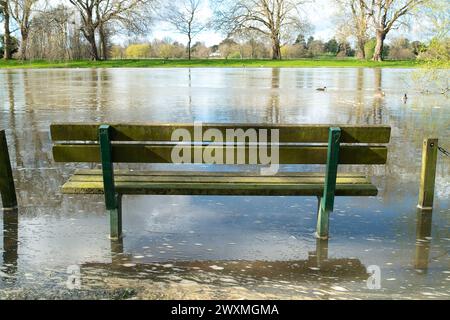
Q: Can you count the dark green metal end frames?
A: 2